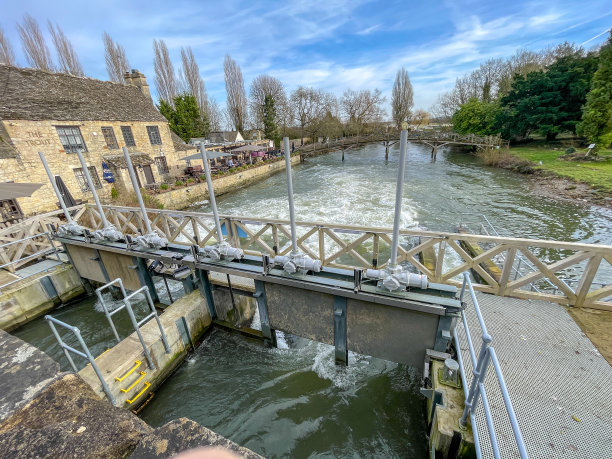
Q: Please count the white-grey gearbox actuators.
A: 6